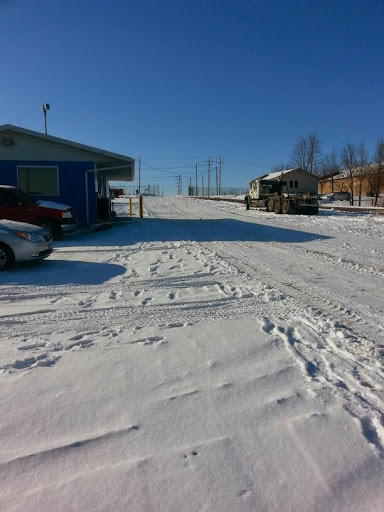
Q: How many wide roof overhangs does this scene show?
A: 1